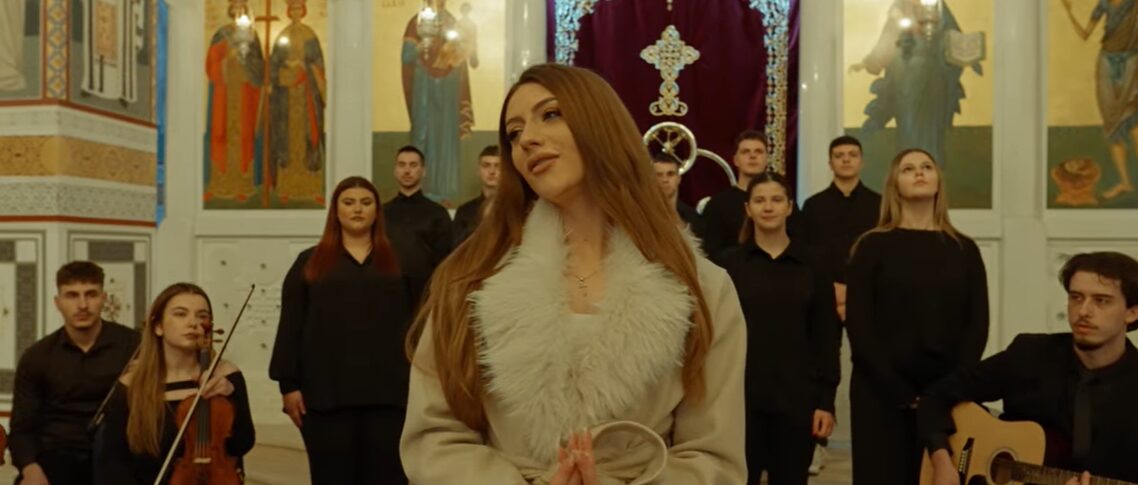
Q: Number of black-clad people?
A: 11